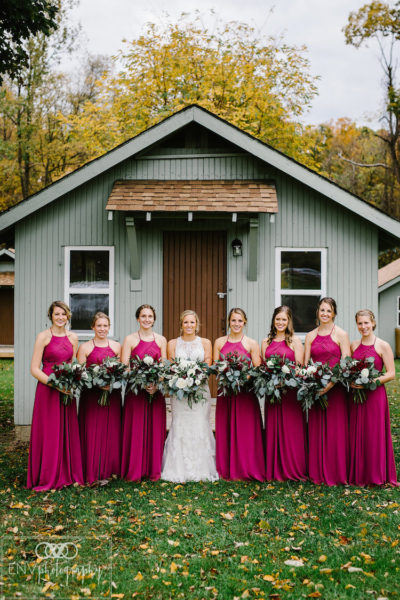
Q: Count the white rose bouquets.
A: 1